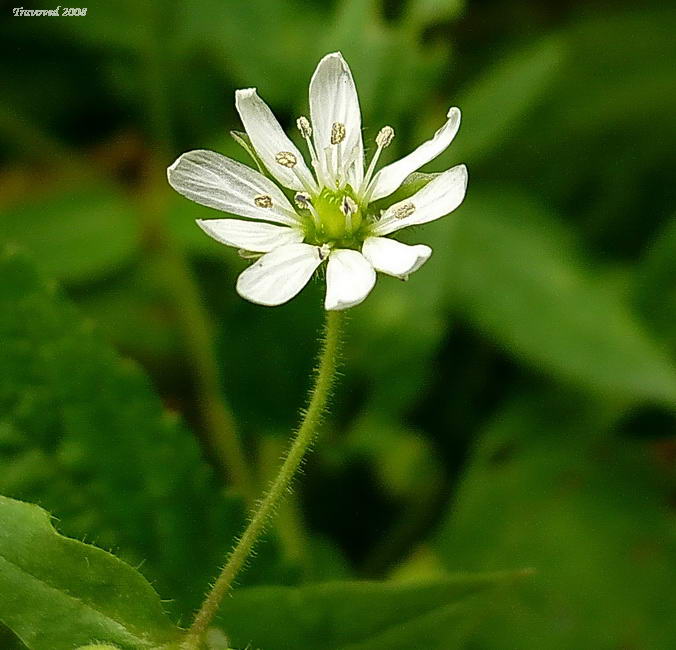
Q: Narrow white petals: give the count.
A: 9